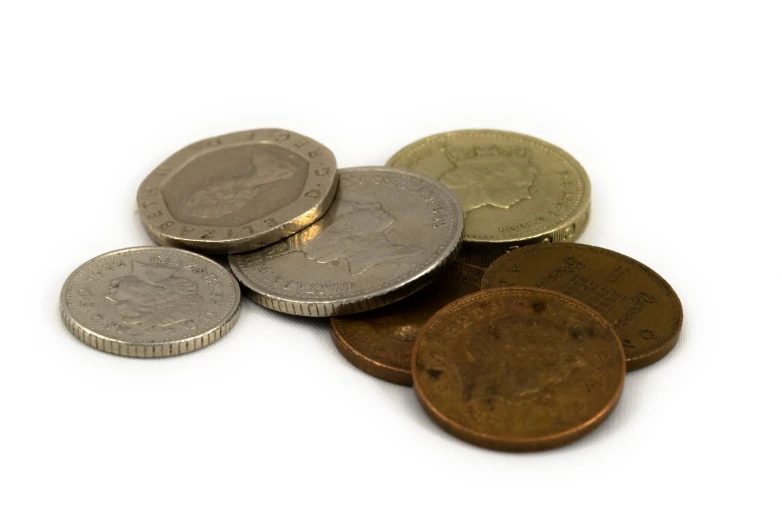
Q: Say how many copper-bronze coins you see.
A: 3